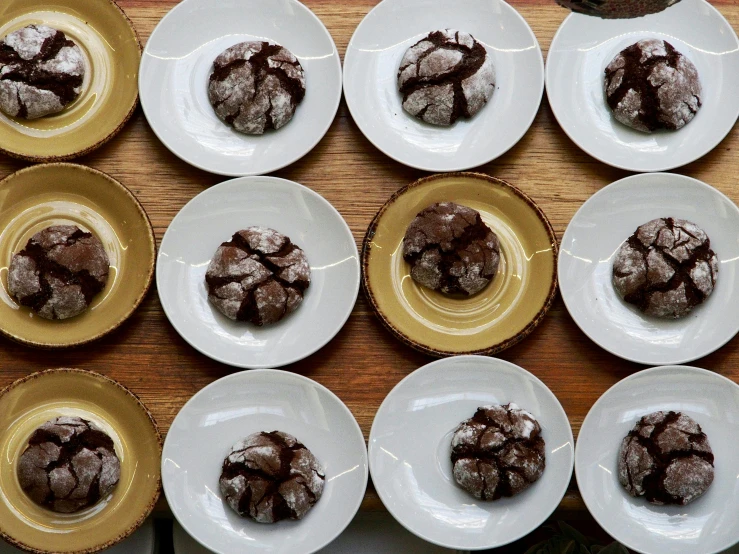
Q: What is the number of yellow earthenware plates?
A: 4